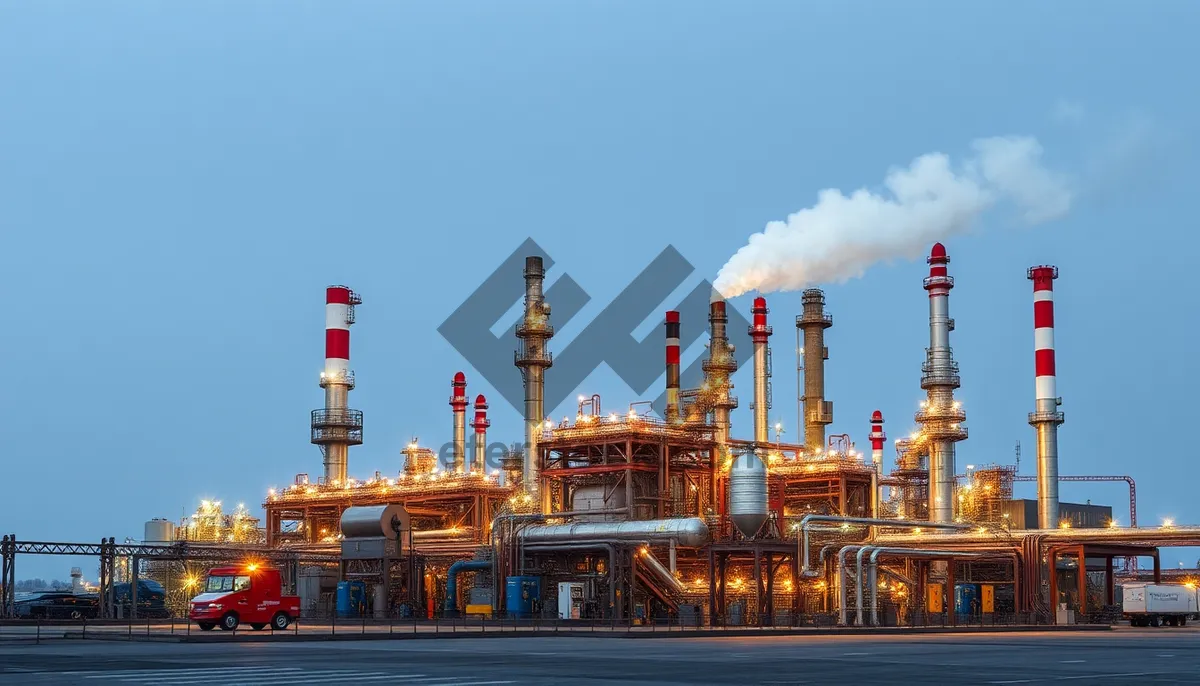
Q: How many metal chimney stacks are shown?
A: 11